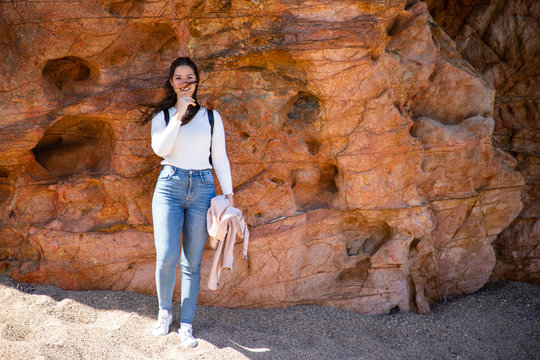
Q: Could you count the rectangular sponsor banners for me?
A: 0